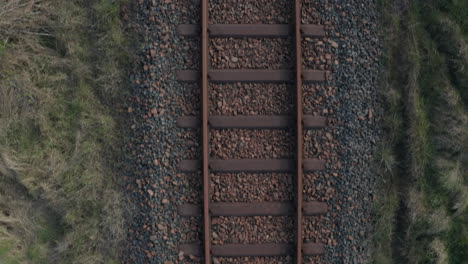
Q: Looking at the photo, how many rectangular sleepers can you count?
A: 6